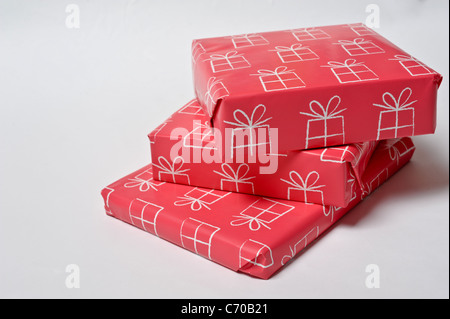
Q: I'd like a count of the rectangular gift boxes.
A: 3